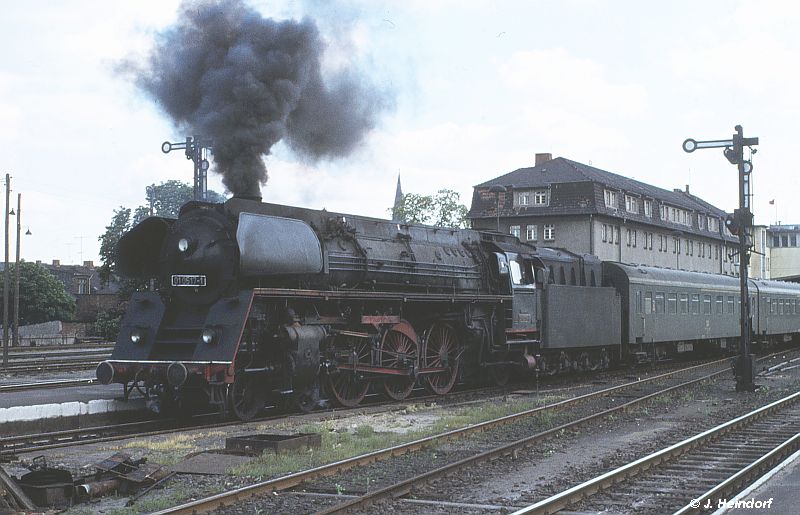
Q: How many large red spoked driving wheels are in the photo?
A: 3